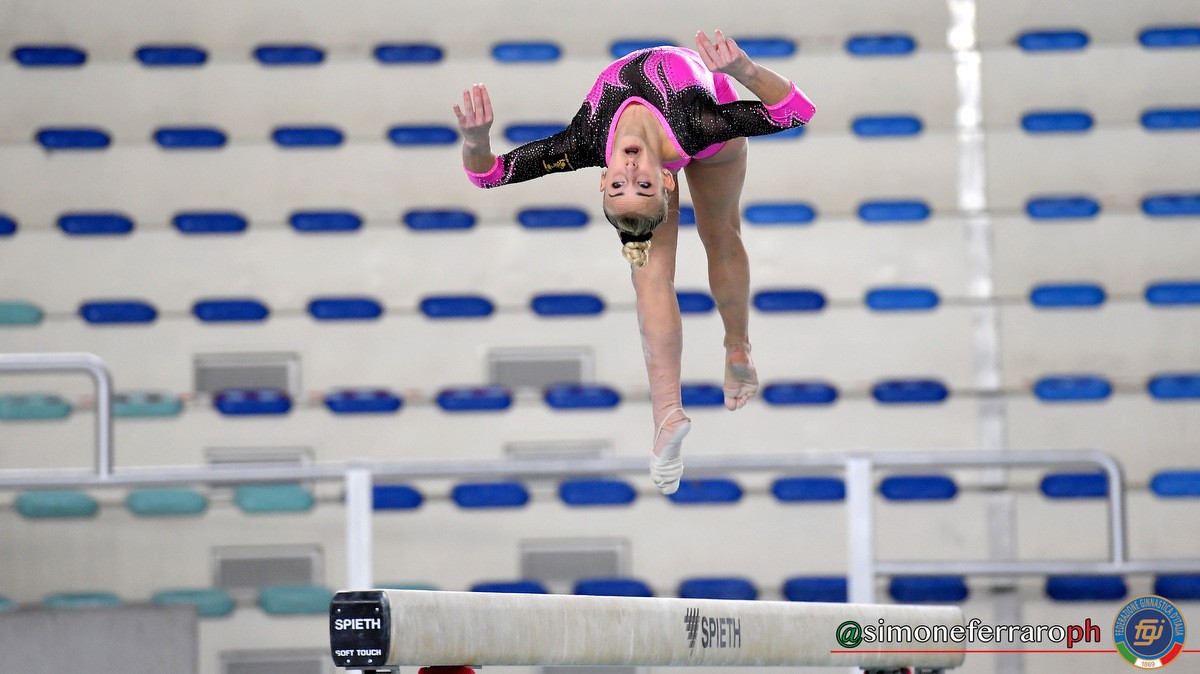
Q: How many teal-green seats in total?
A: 11